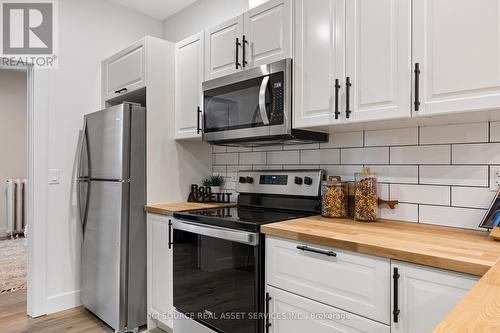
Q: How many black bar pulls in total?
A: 11